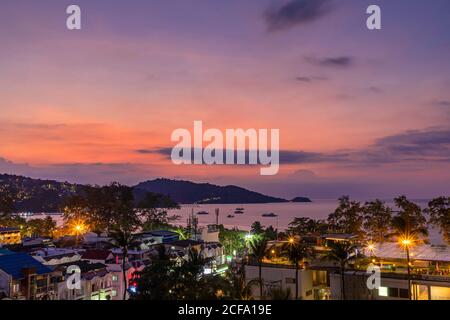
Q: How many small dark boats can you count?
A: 5